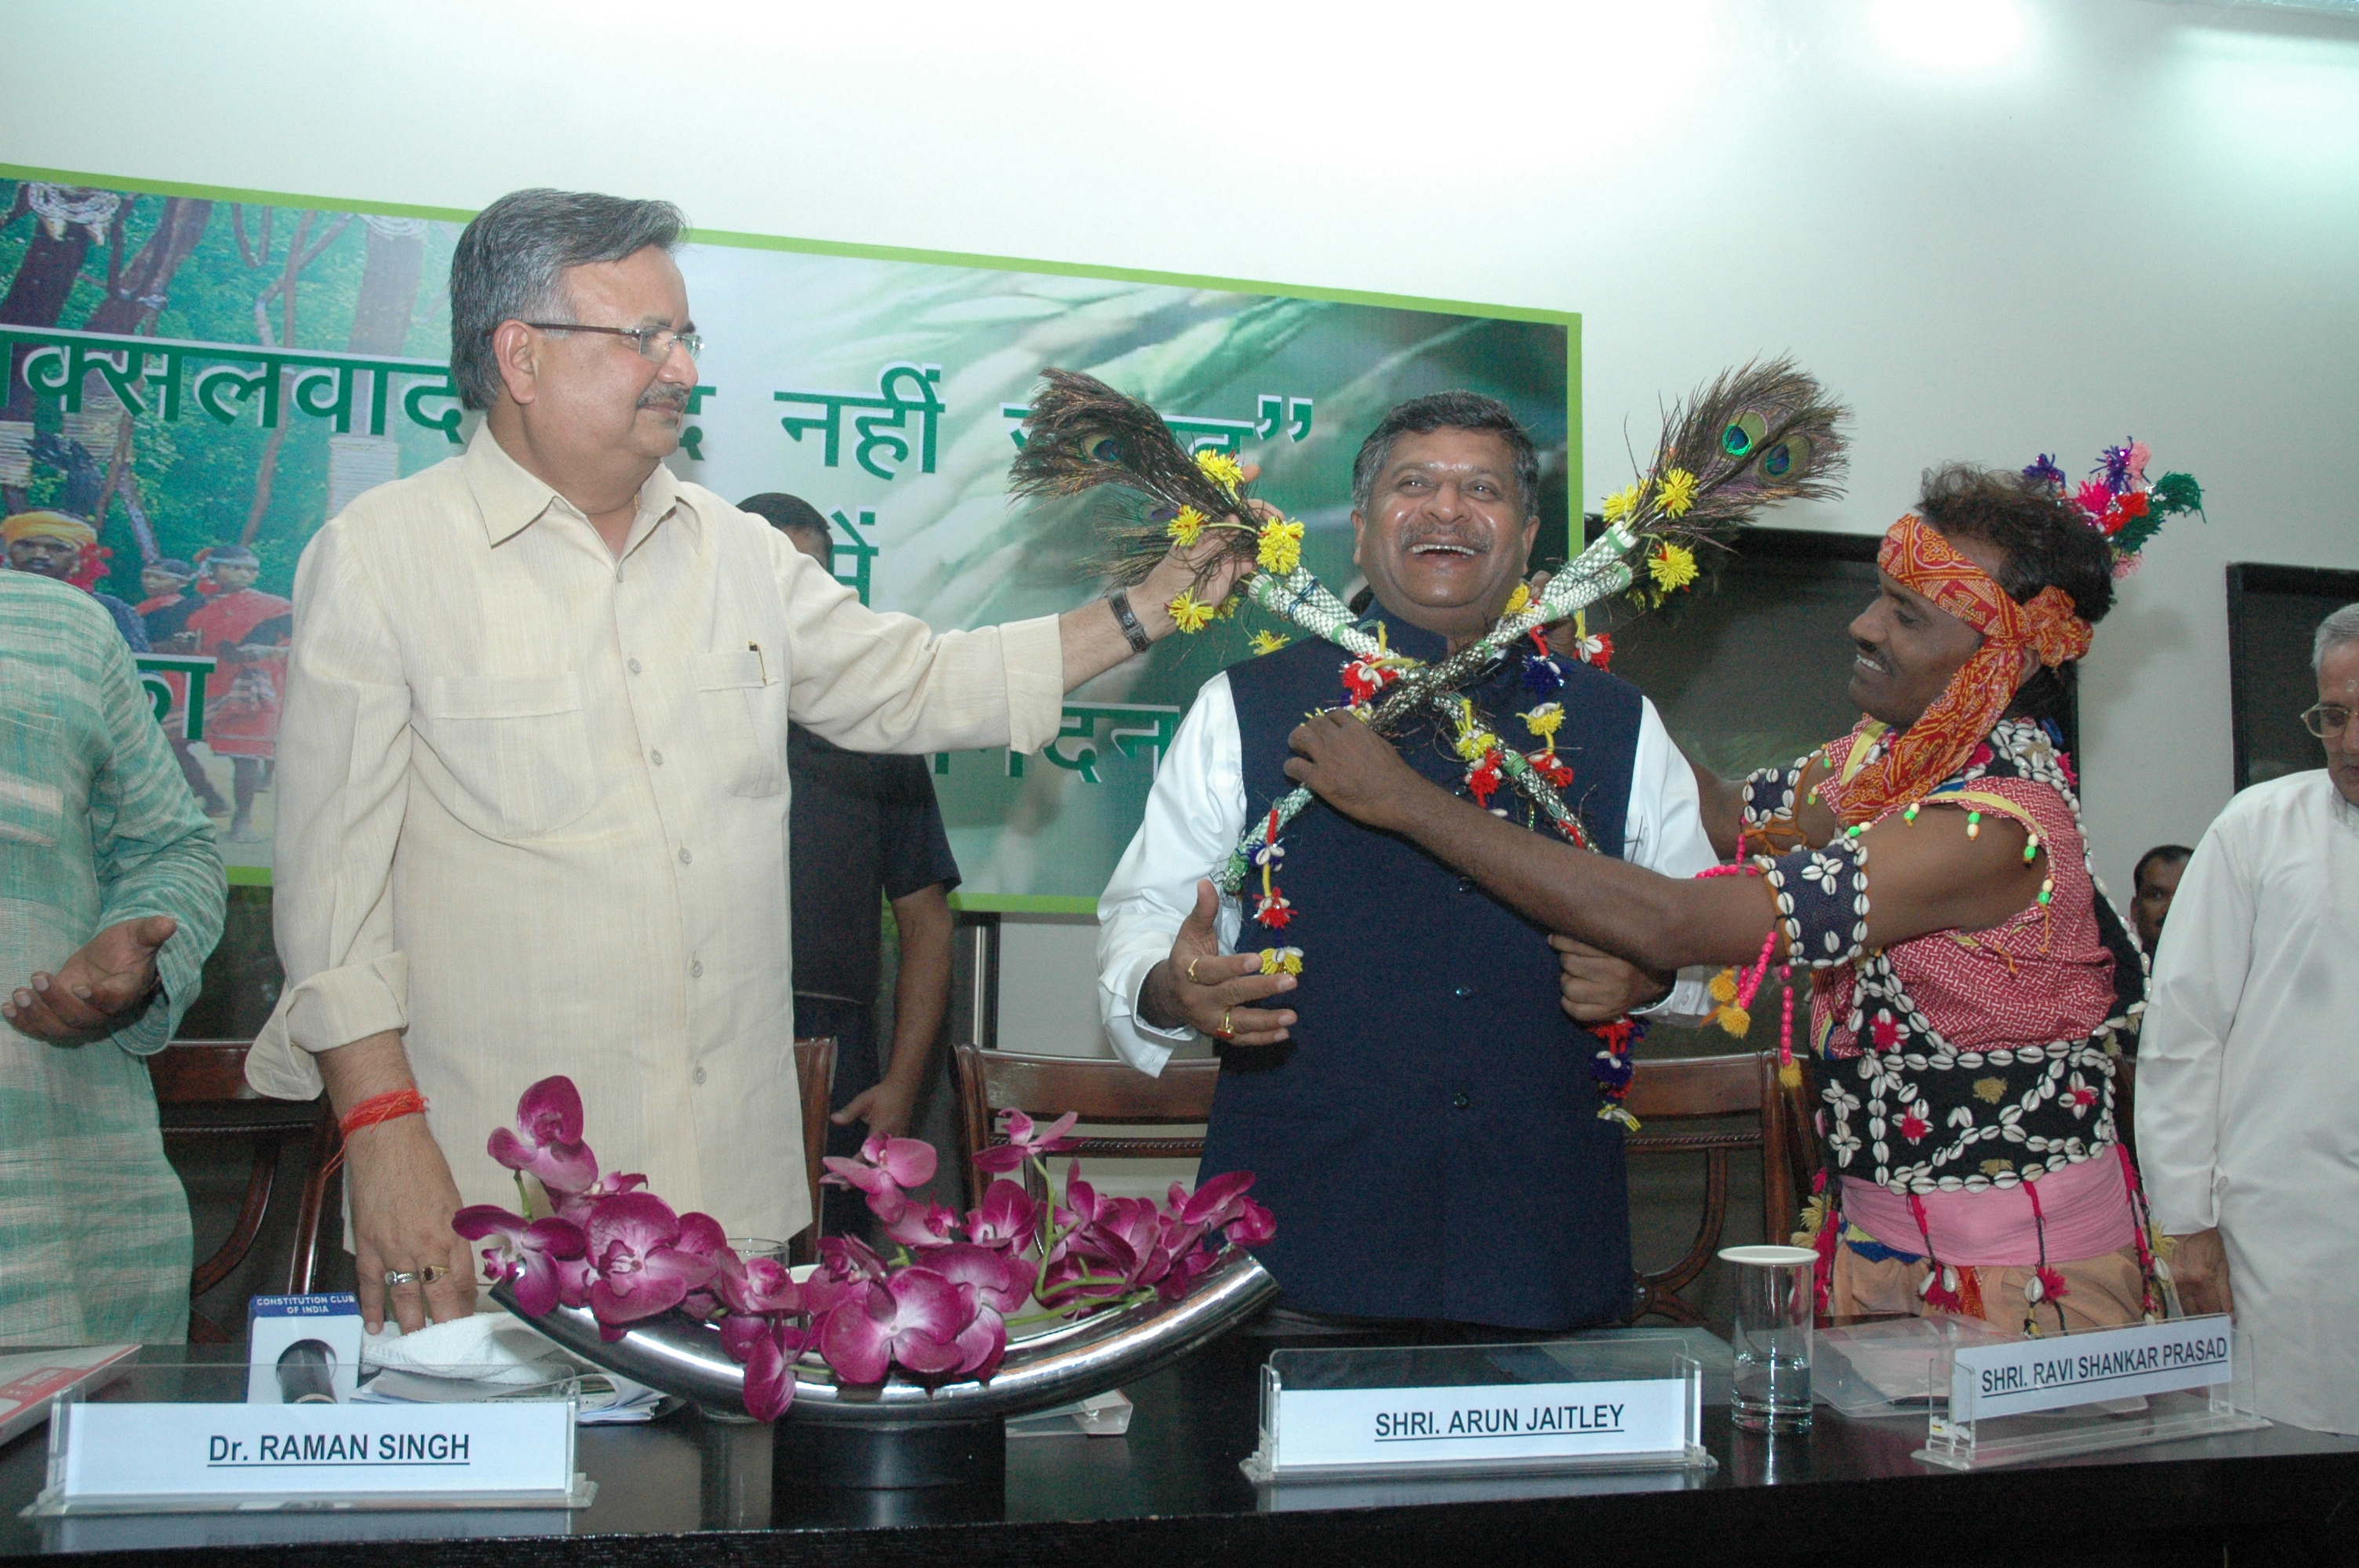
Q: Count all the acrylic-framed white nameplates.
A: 3